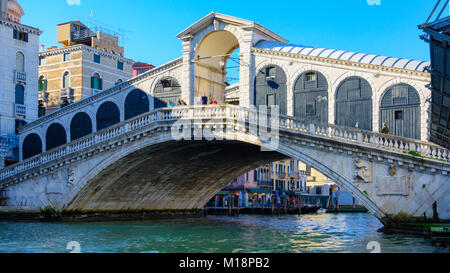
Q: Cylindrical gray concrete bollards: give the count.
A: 0